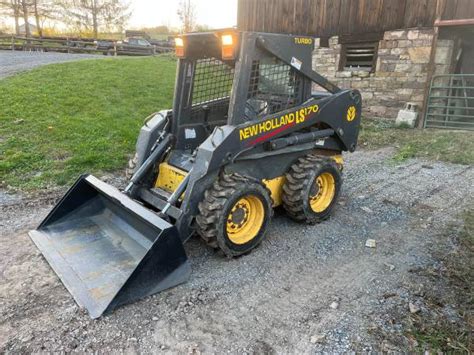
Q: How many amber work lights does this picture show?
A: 2